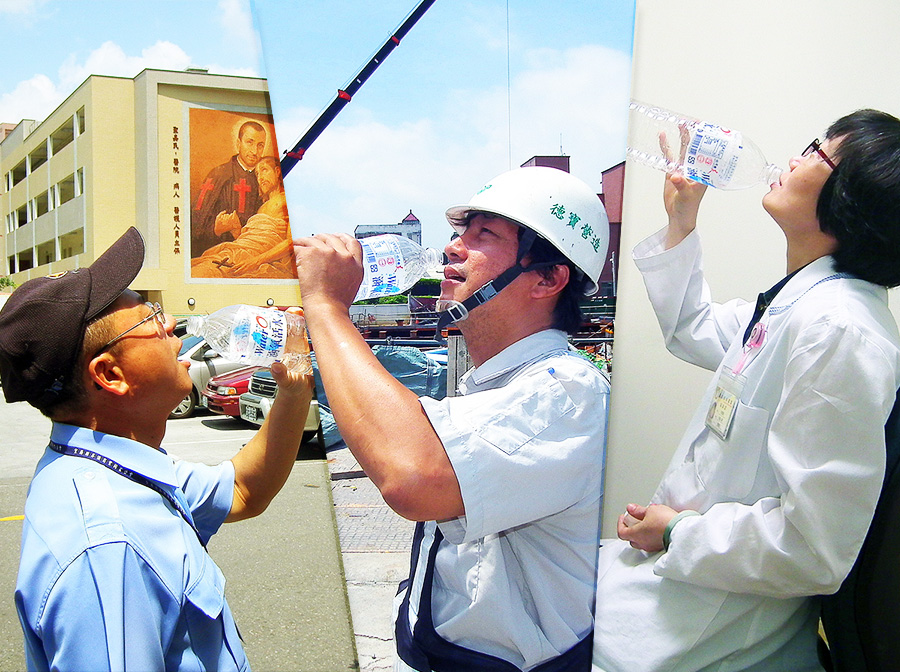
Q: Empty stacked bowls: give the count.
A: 0